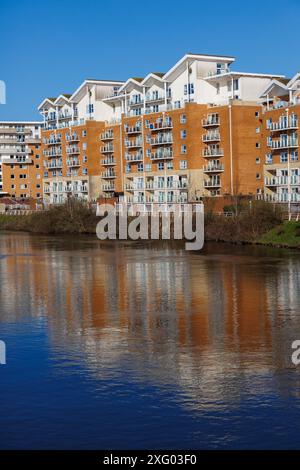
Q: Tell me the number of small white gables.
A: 6